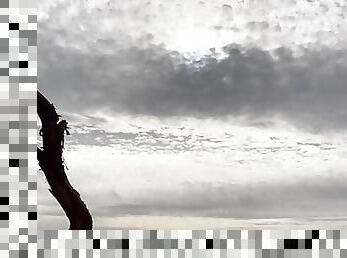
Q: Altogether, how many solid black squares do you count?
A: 13